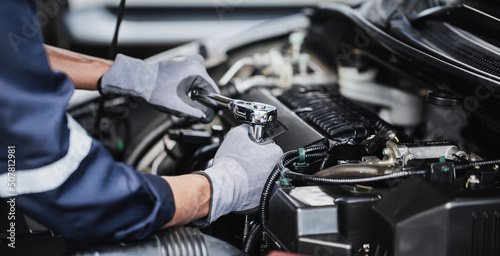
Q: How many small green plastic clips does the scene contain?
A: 3